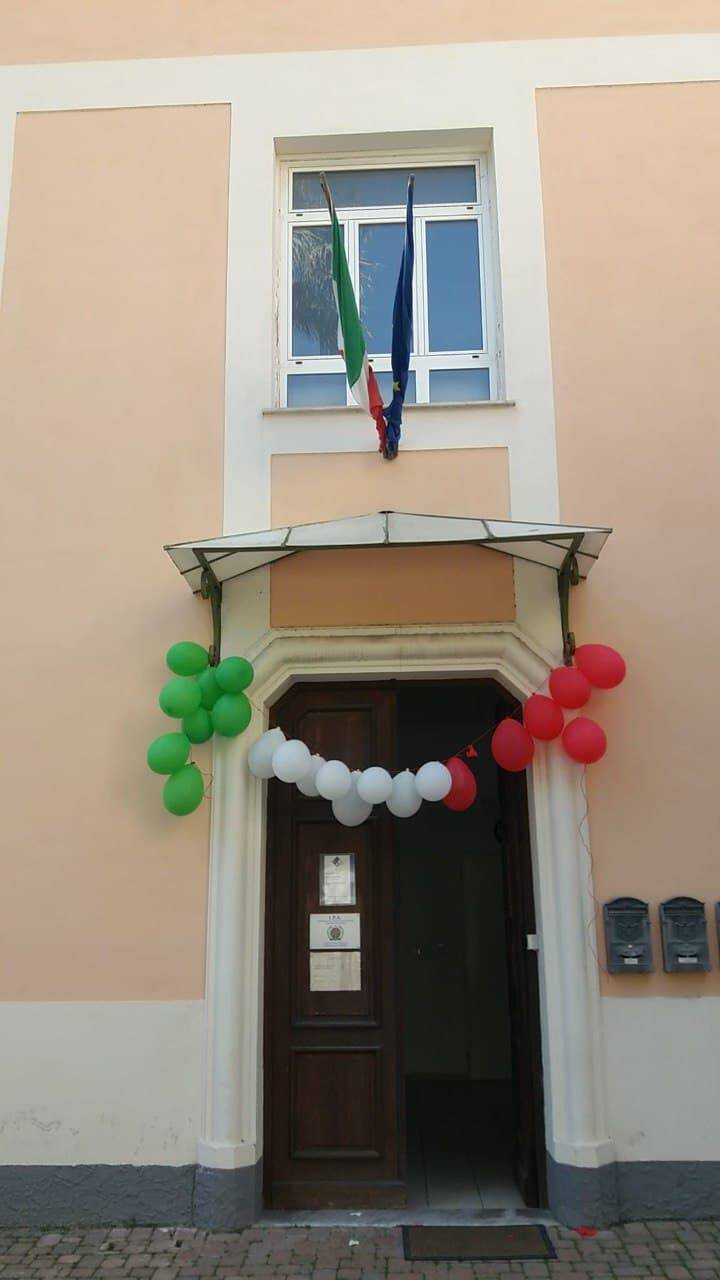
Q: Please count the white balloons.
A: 8